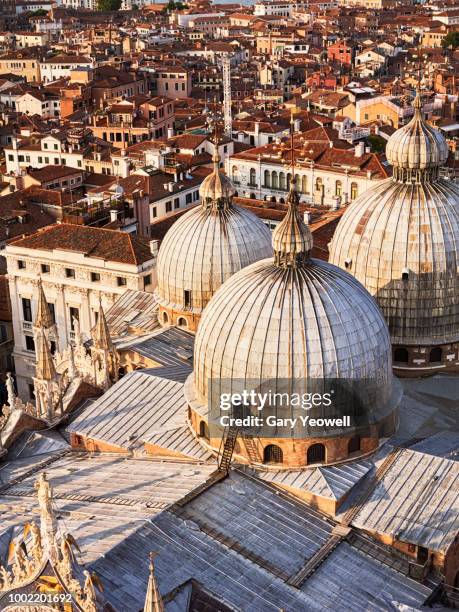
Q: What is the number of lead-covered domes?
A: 3